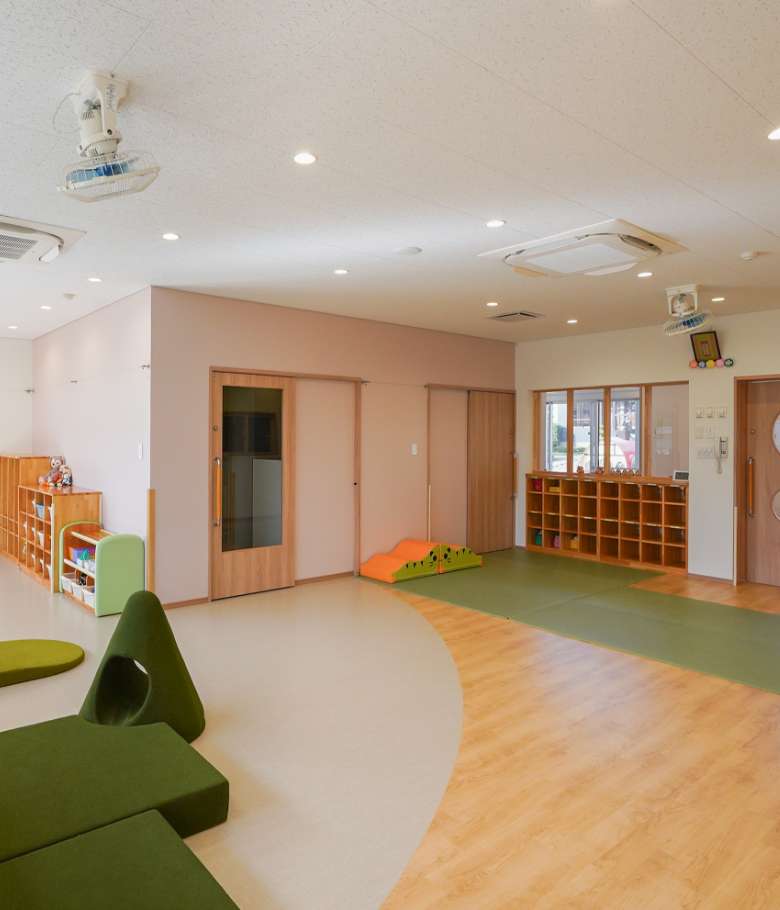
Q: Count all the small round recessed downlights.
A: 12